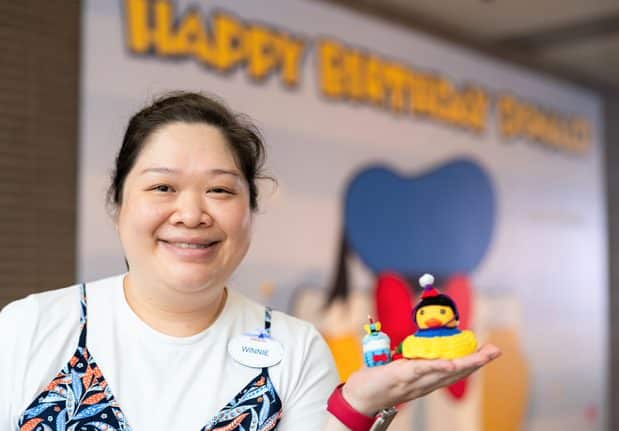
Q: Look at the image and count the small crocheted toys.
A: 2